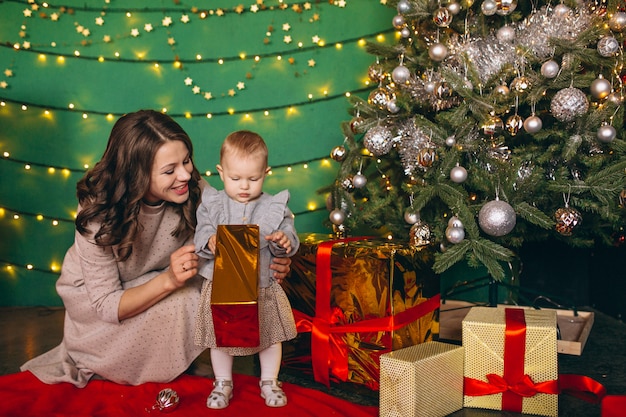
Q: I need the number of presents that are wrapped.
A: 4